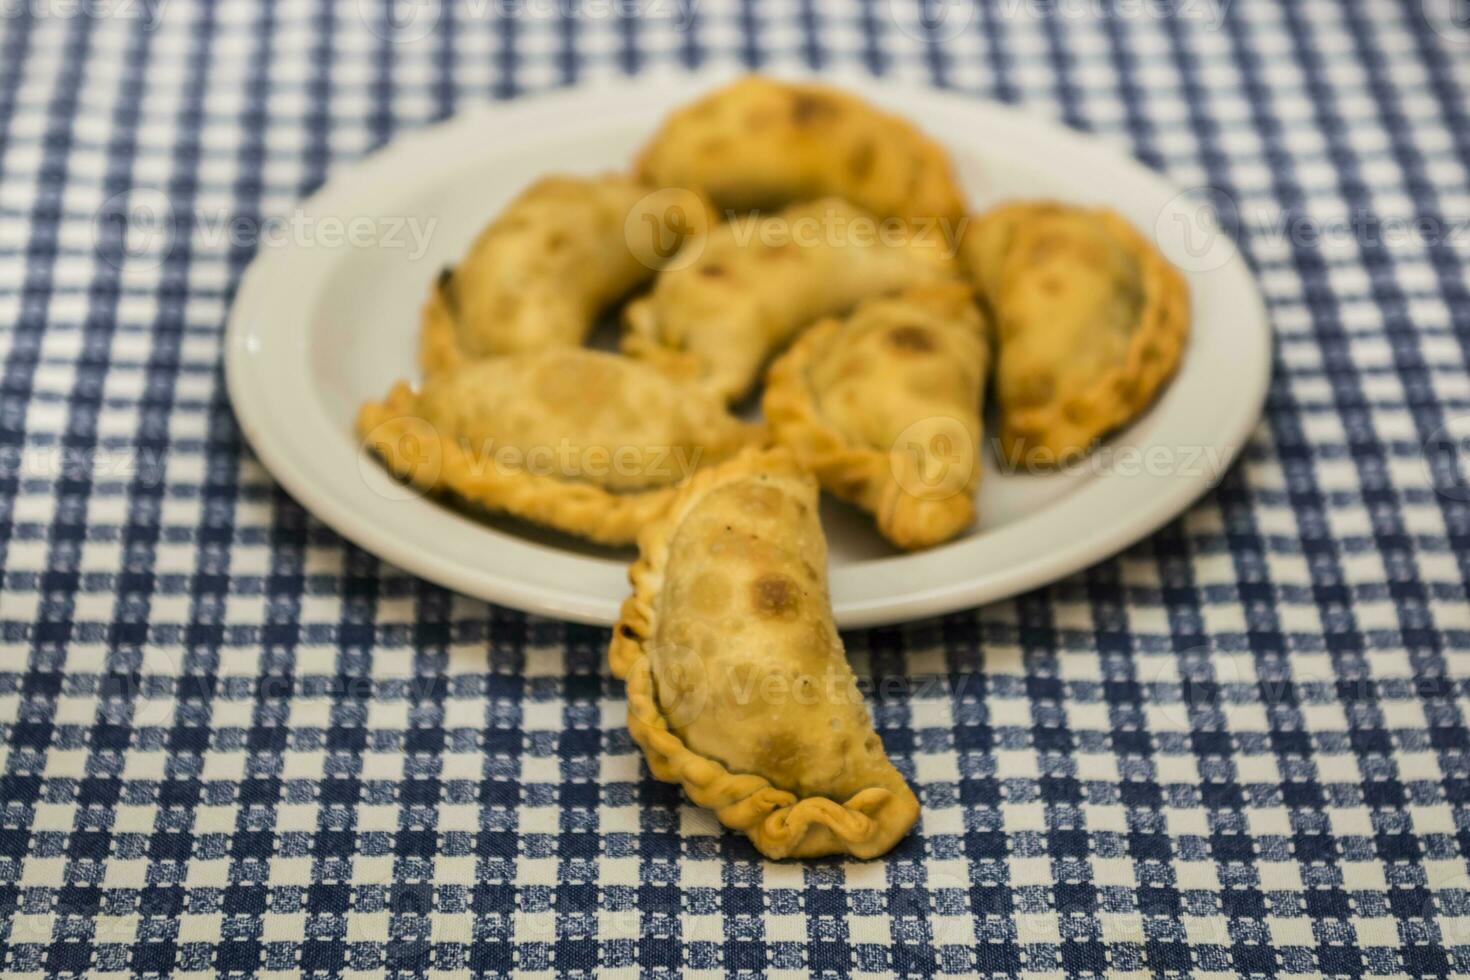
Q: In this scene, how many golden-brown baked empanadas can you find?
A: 7